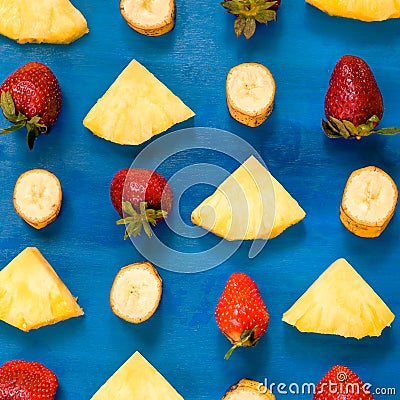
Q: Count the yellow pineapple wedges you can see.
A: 7